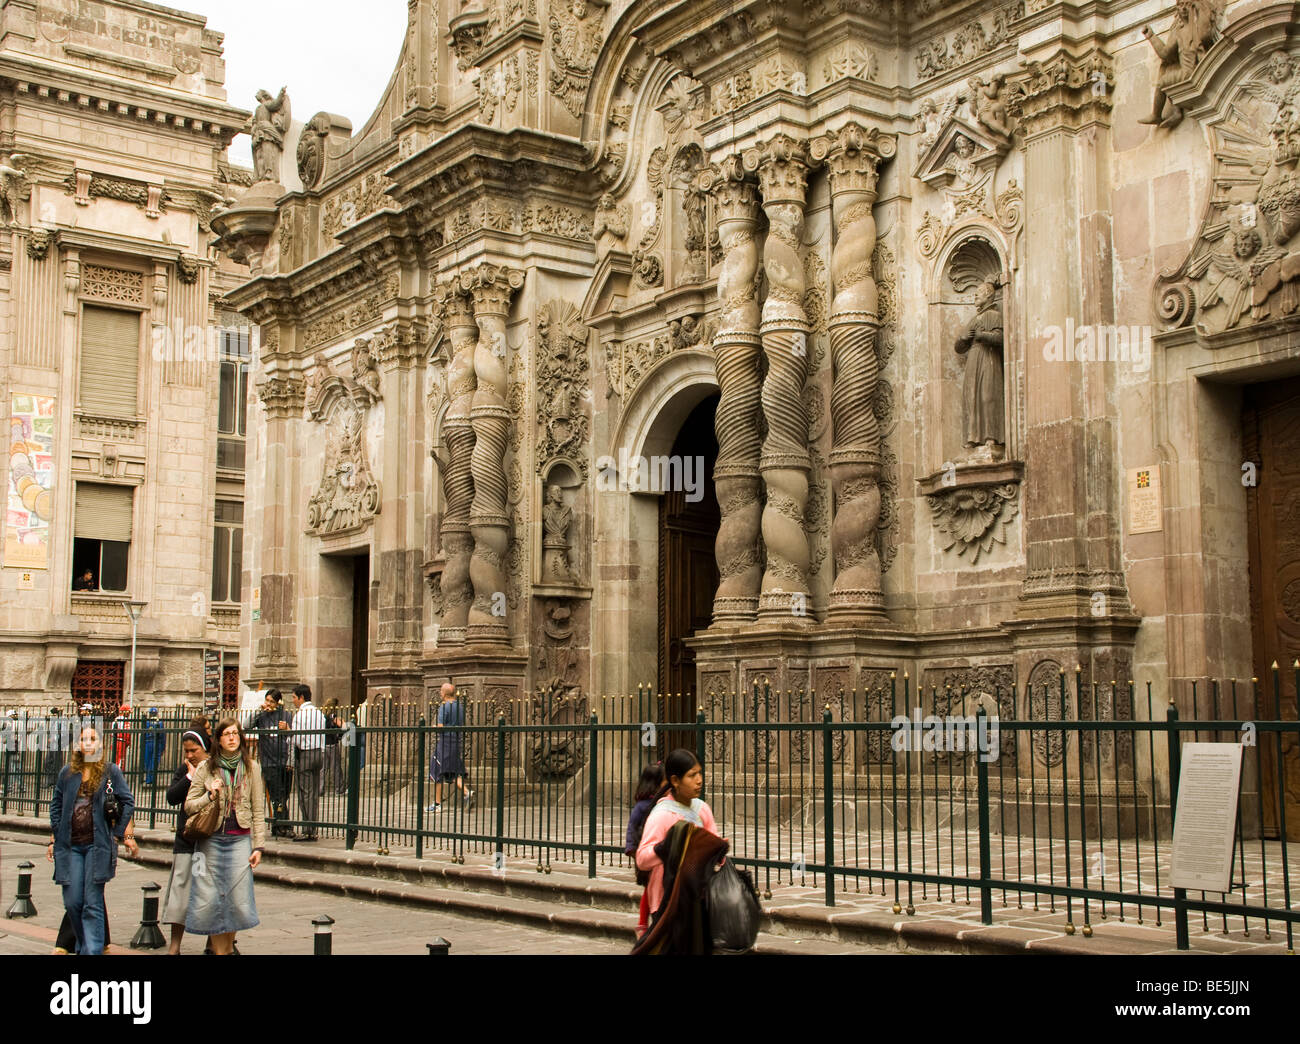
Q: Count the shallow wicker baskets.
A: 0